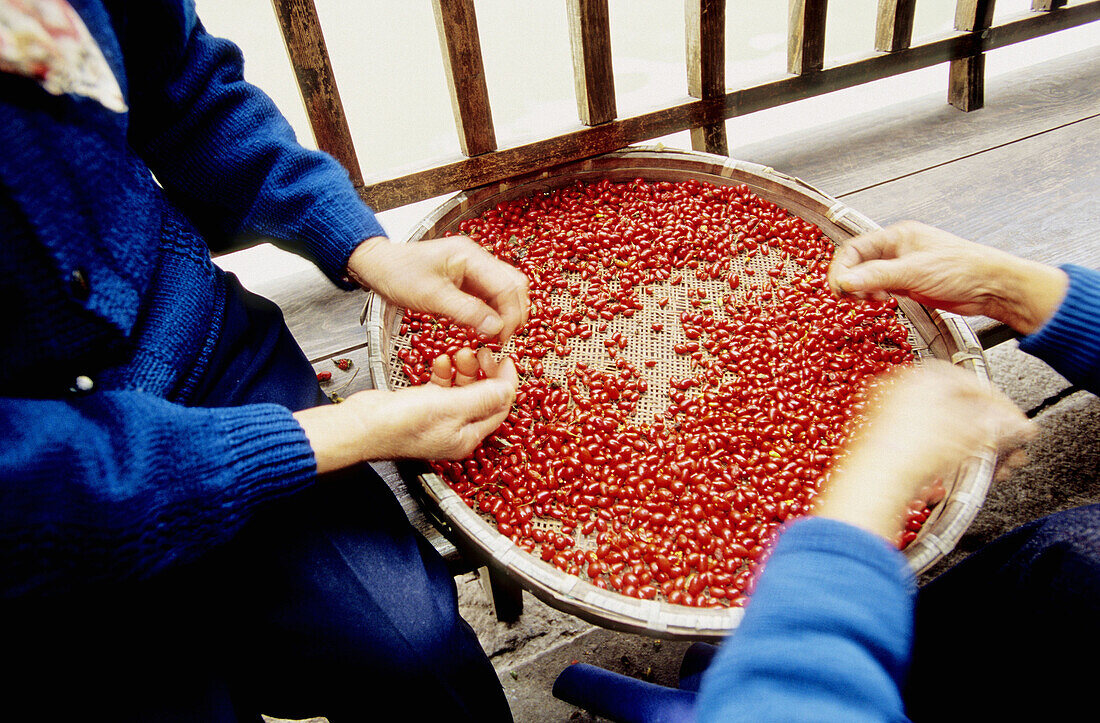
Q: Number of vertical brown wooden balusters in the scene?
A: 8